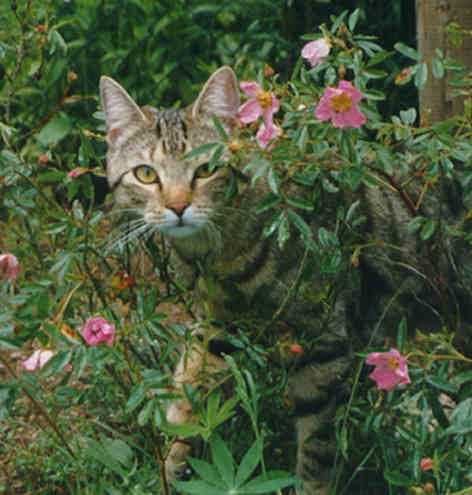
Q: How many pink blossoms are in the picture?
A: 8